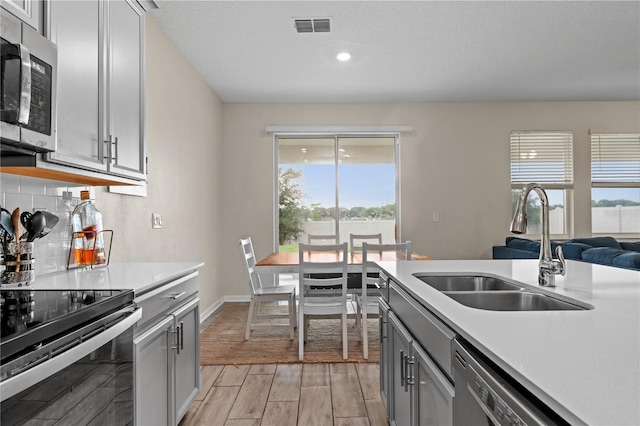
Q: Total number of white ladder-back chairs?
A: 5